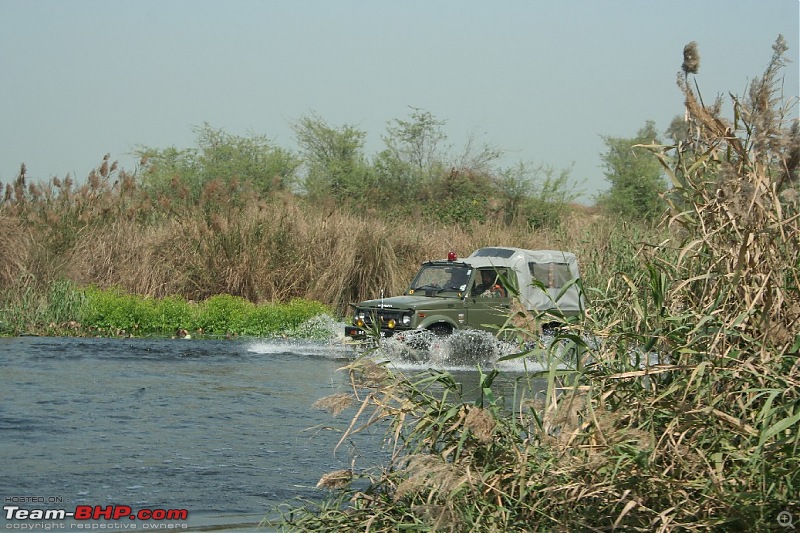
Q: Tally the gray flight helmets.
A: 0